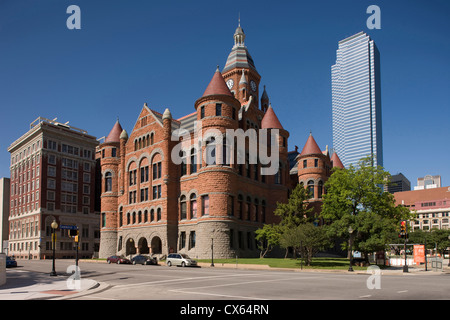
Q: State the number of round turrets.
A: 5